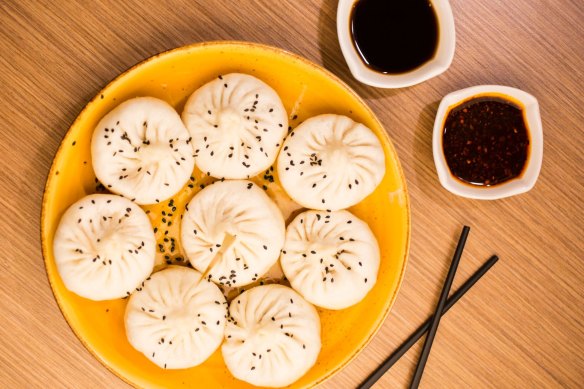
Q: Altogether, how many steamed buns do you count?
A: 8